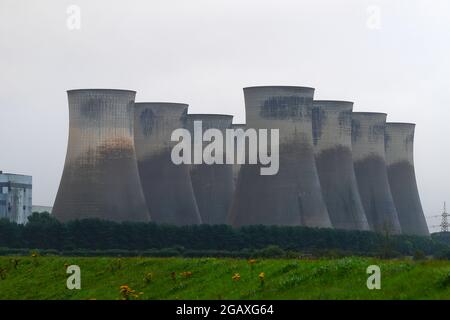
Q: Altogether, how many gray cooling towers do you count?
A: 8